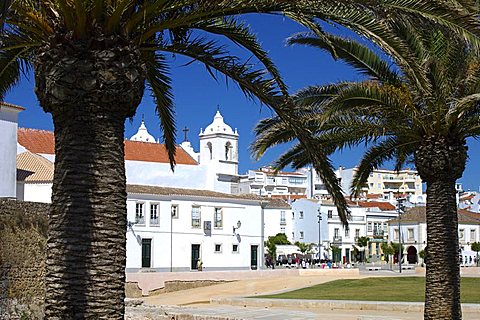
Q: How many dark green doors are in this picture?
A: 3